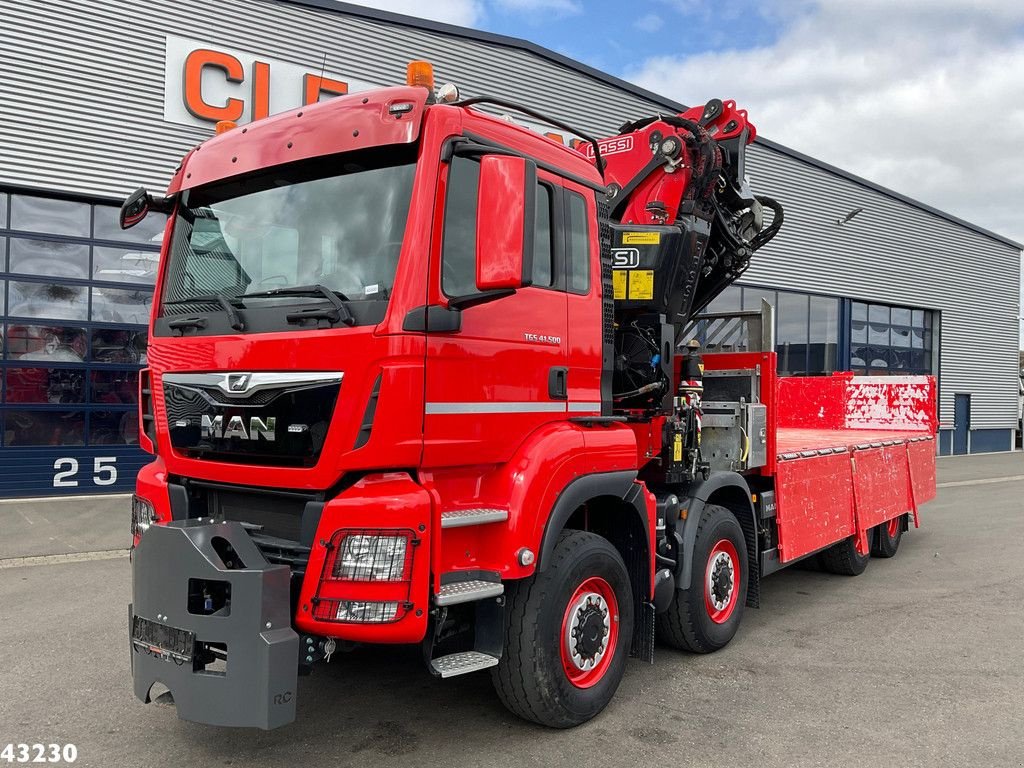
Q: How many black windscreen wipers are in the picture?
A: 2